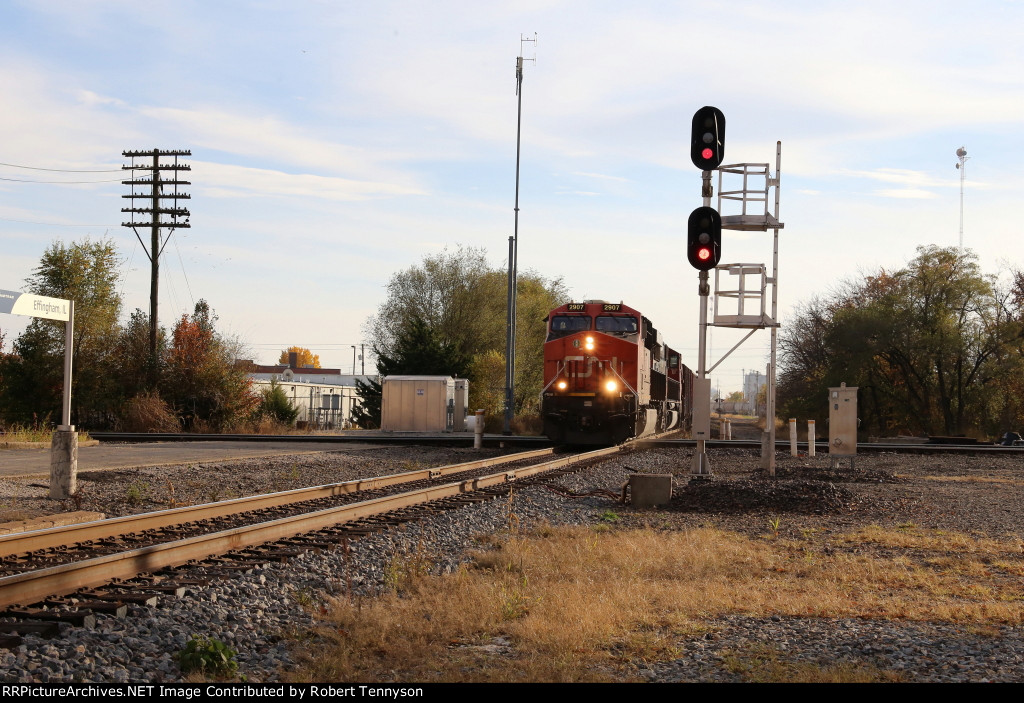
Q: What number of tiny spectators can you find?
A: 0